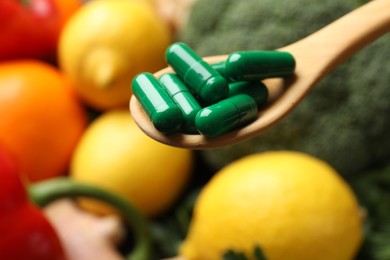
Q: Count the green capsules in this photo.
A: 7